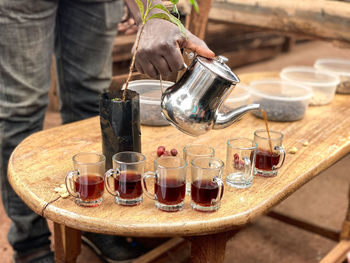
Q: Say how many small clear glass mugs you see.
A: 7